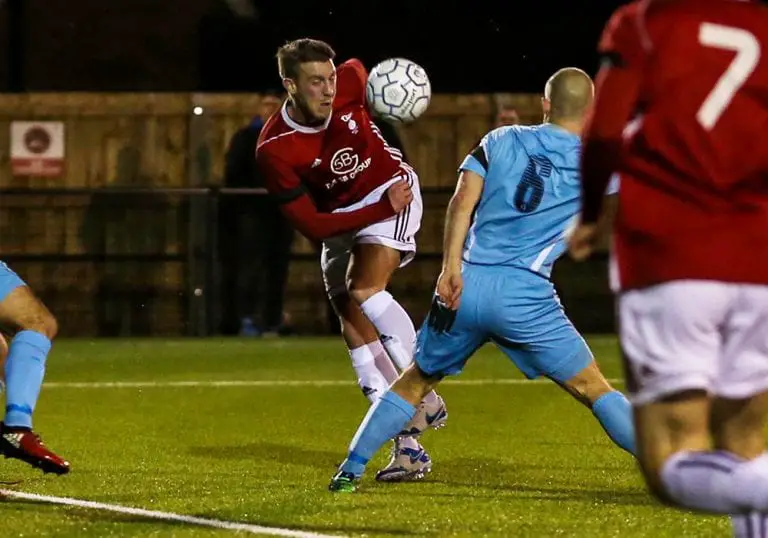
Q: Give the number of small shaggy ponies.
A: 0